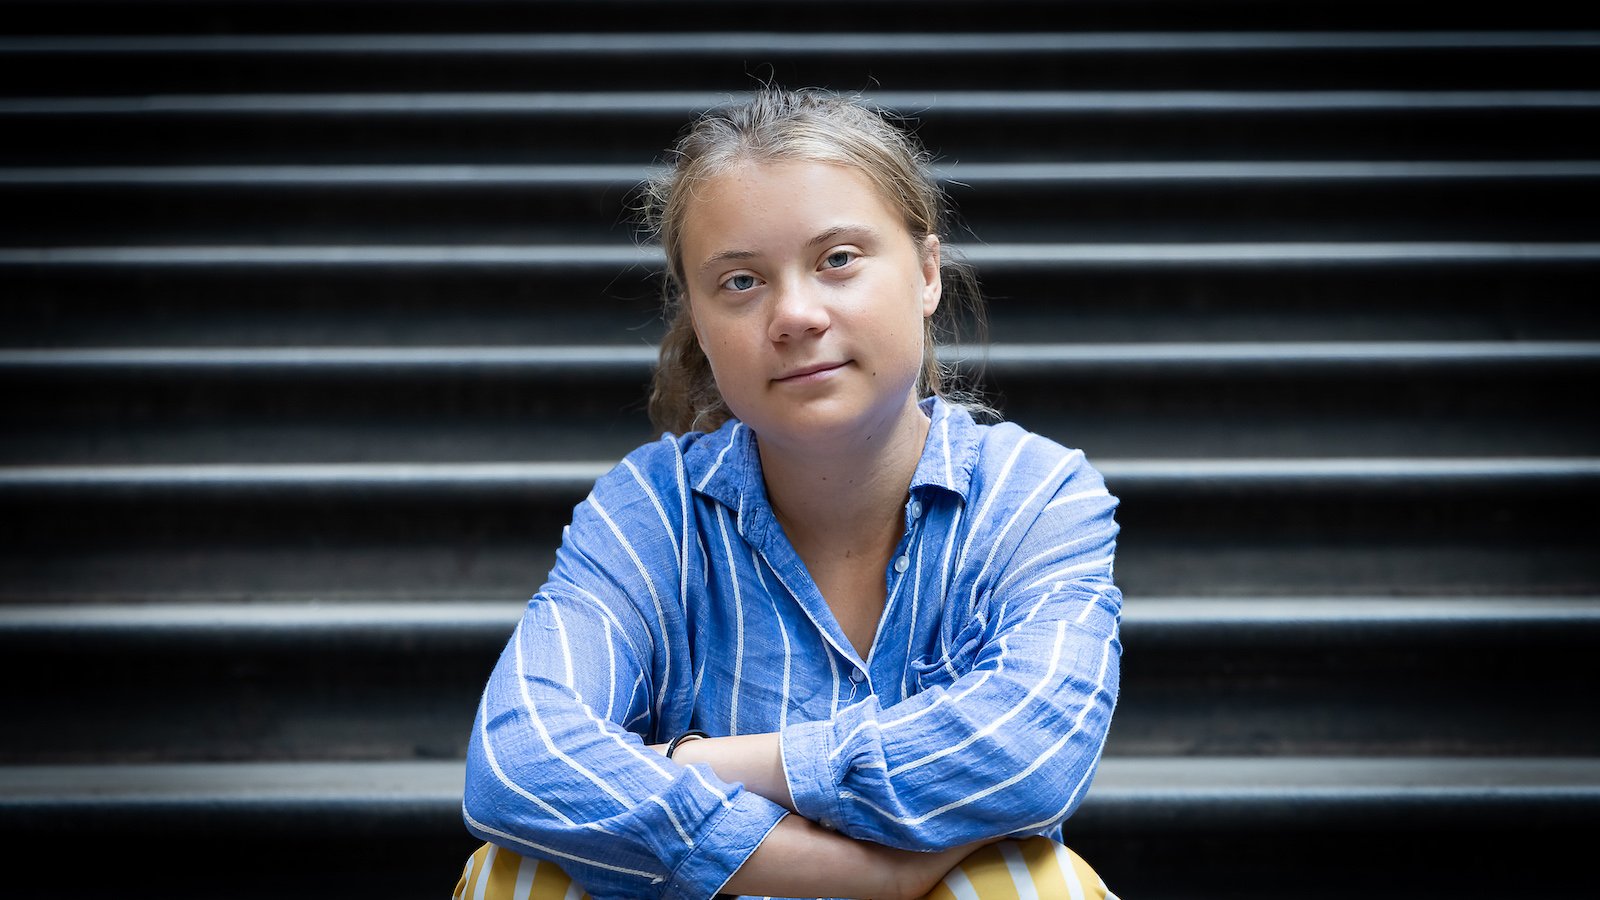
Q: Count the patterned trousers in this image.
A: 1